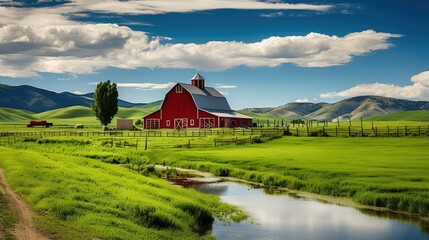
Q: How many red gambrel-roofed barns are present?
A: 1